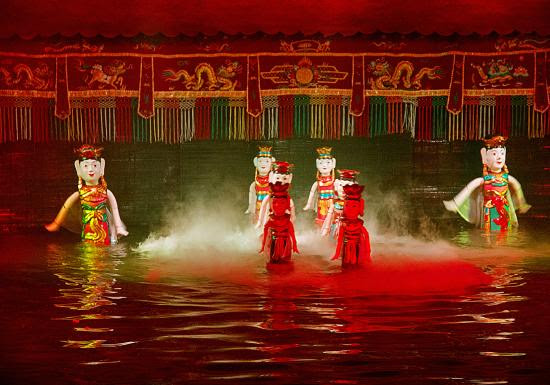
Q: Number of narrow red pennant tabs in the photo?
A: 6